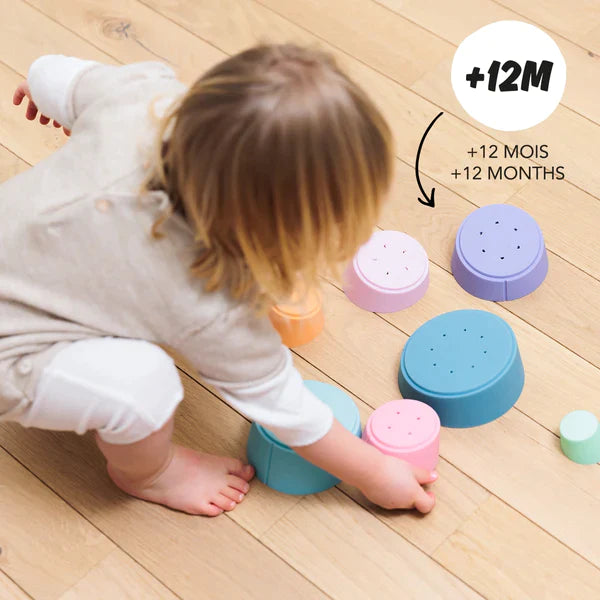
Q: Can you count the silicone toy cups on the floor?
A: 7